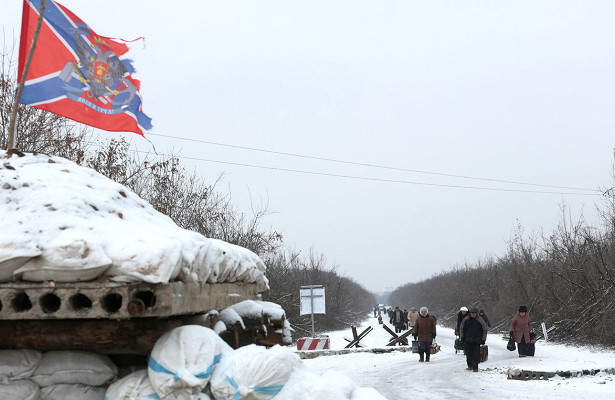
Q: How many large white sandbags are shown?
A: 3